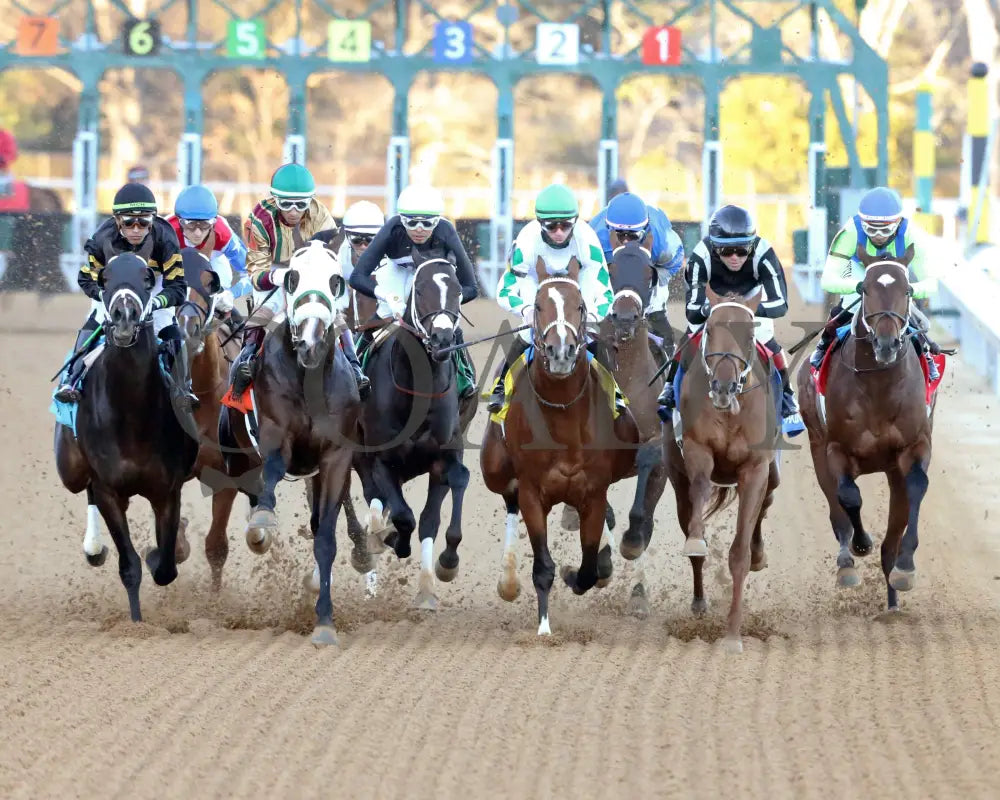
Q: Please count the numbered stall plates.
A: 7